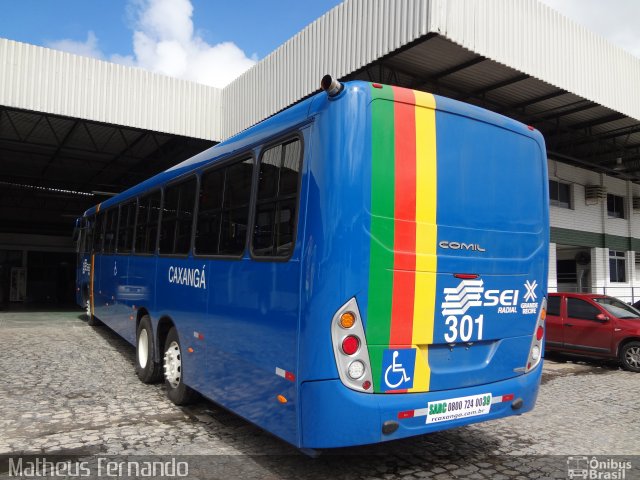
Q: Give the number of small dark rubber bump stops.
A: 2